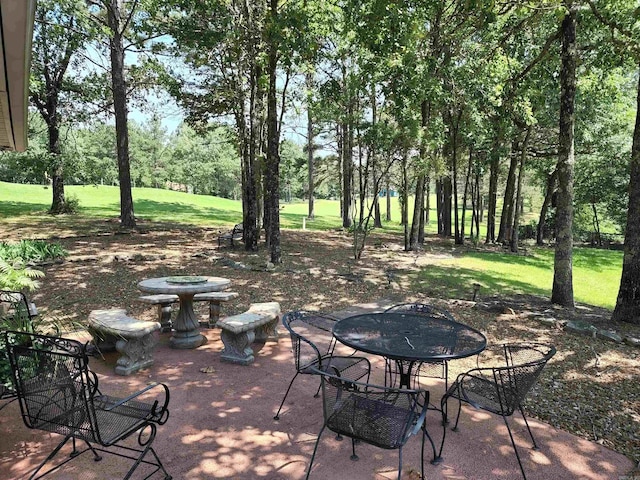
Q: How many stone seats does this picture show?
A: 3